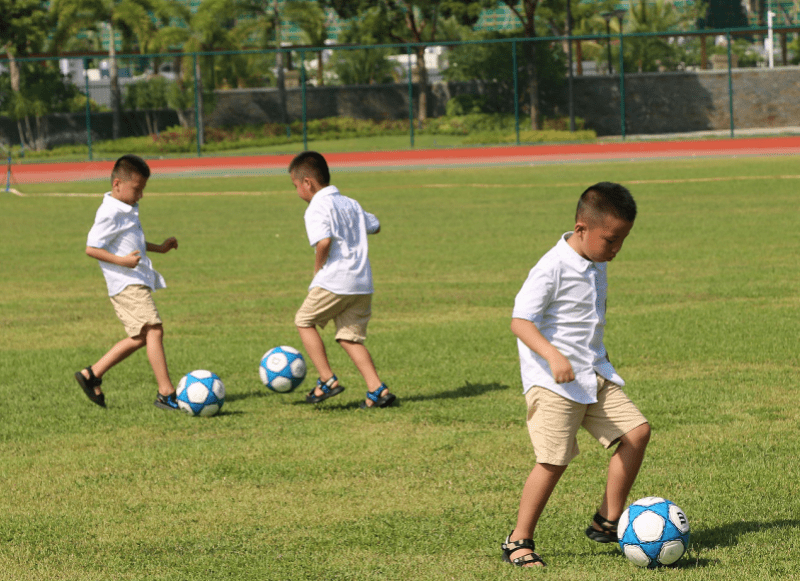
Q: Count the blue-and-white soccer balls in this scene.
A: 3